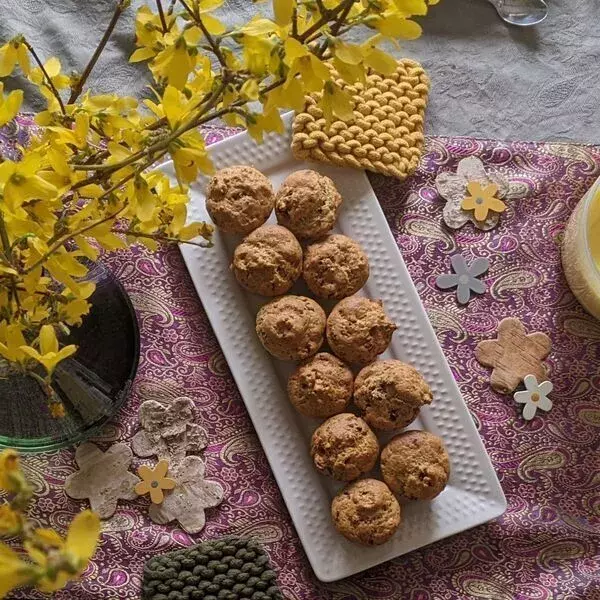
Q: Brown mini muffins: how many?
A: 11